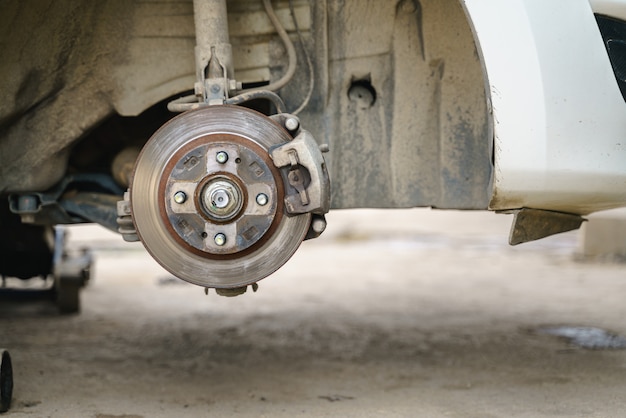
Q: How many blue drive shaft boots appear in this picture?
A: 0